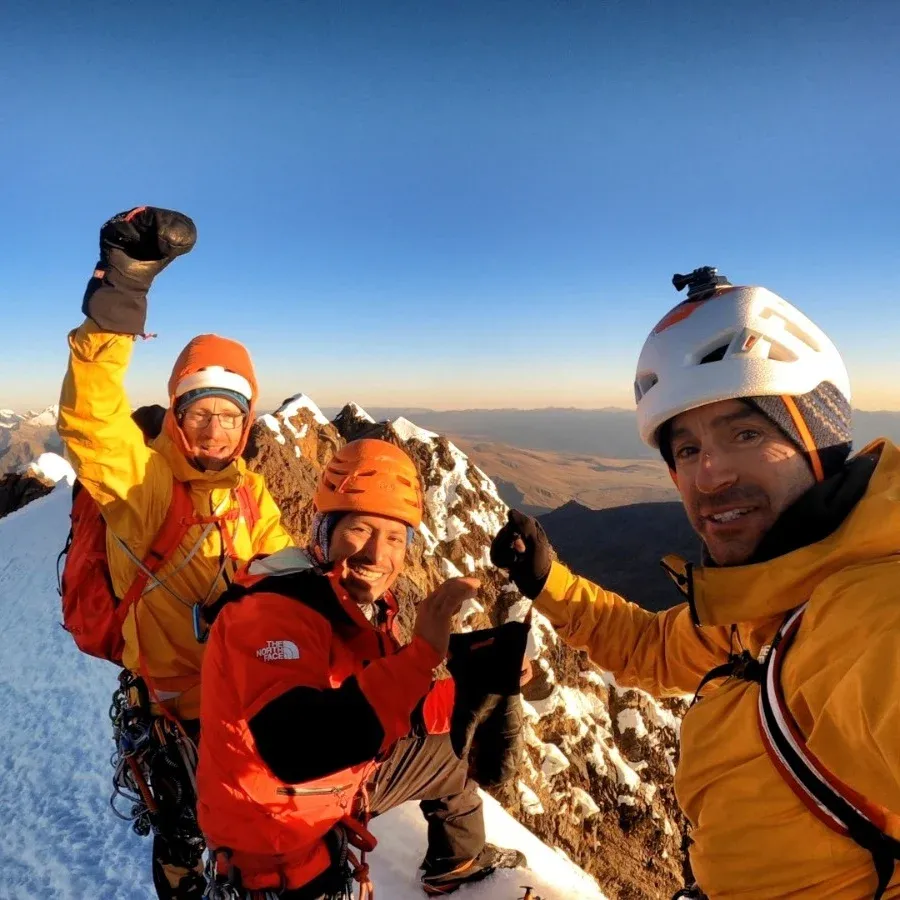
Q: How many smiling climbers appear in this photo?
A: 3